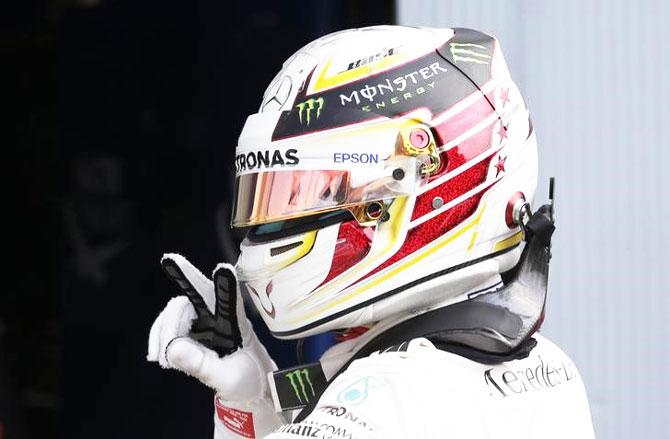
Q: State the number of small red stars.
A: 3